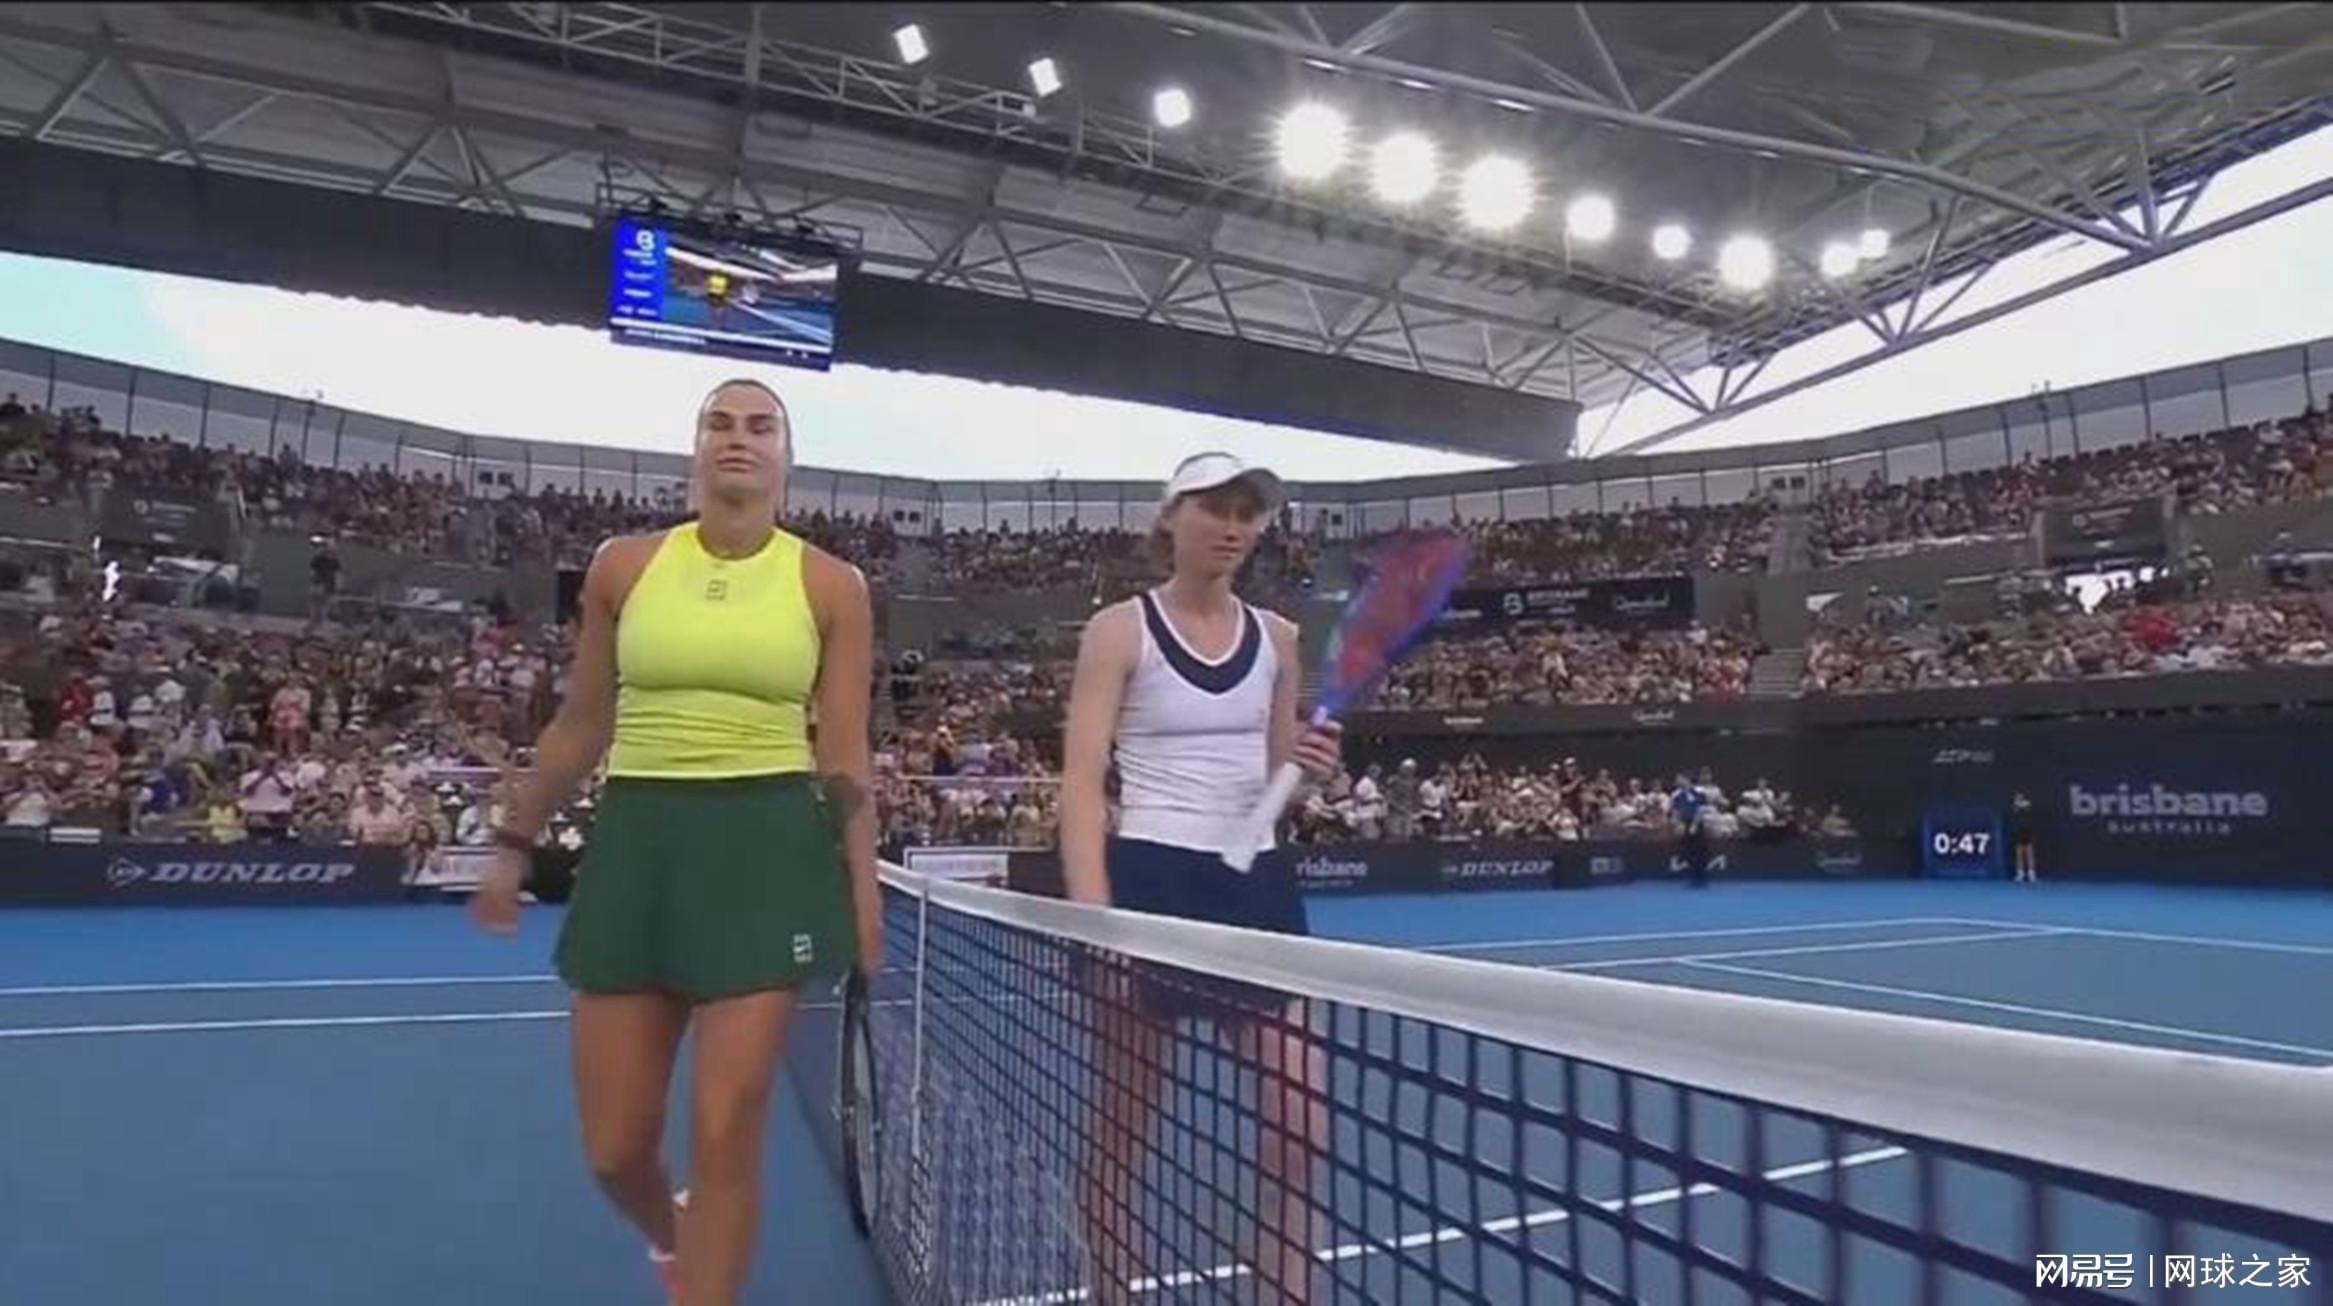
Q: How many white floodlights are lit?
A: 11